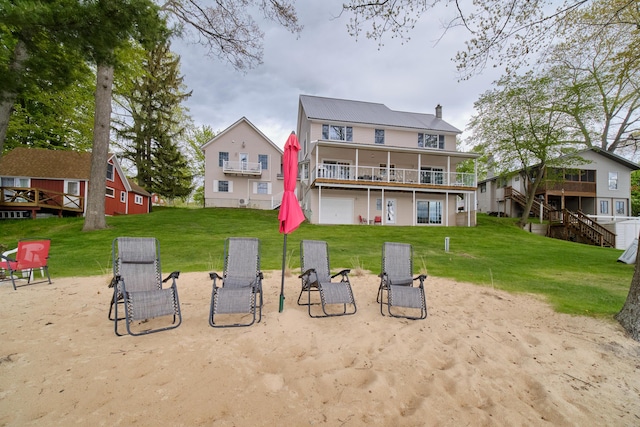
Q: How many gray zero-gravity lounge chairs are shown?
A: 4